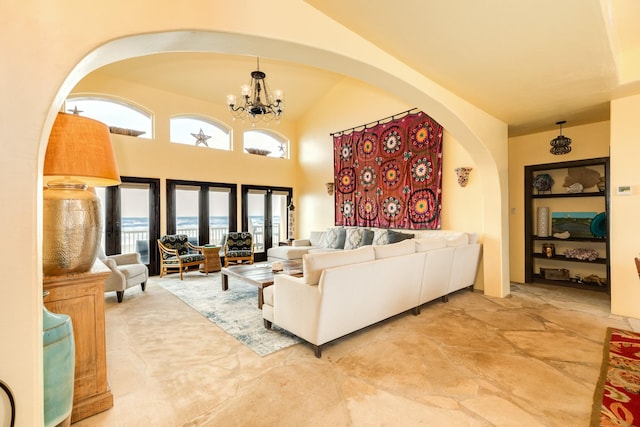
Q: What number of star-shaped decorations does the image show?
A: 3